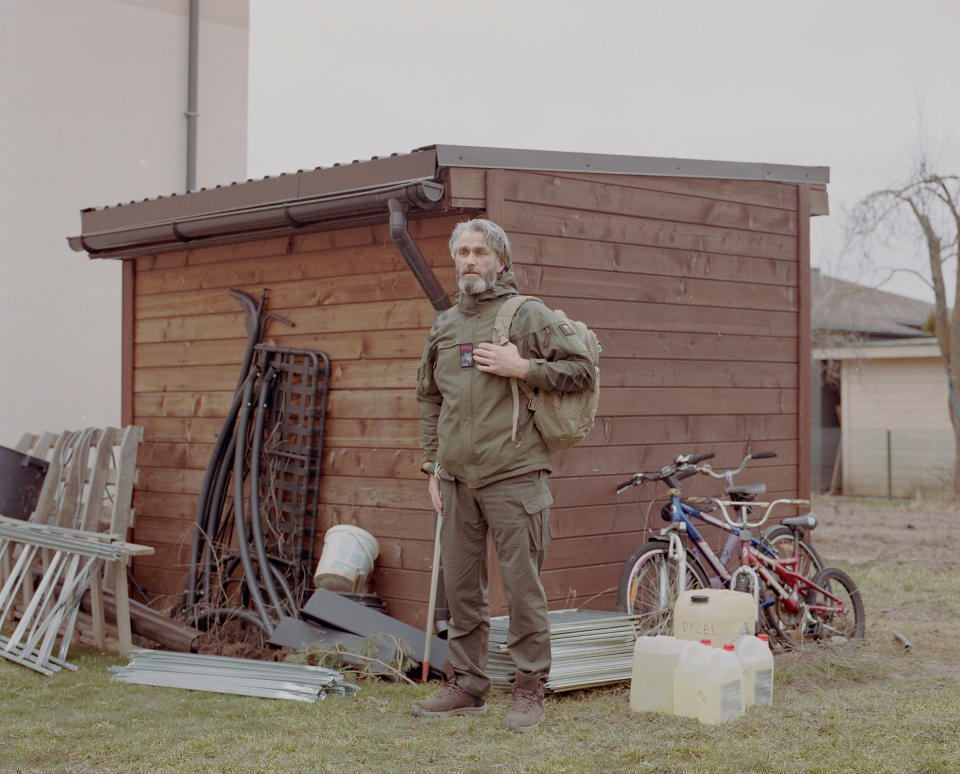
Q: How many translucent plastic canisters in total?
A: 5